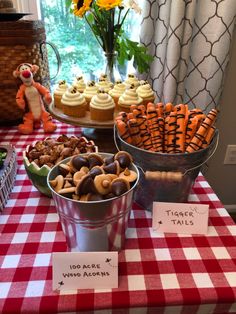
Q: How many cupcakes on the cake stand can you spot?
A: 11